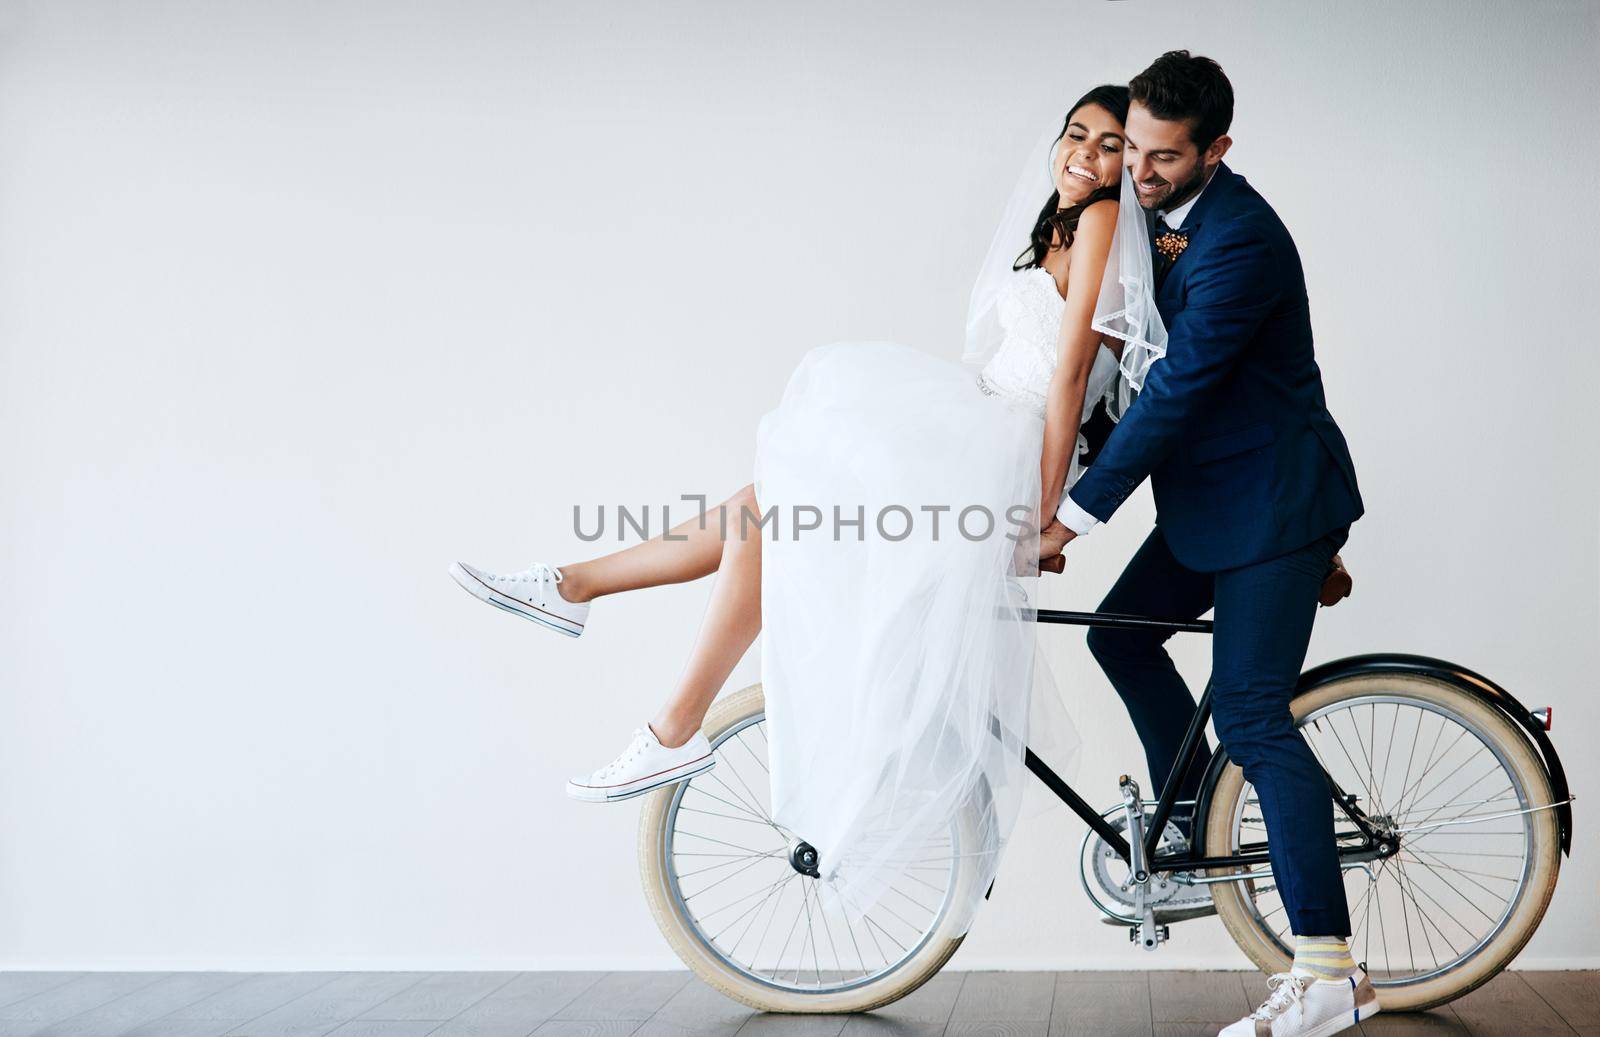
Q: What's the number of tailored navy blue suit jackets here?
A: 1